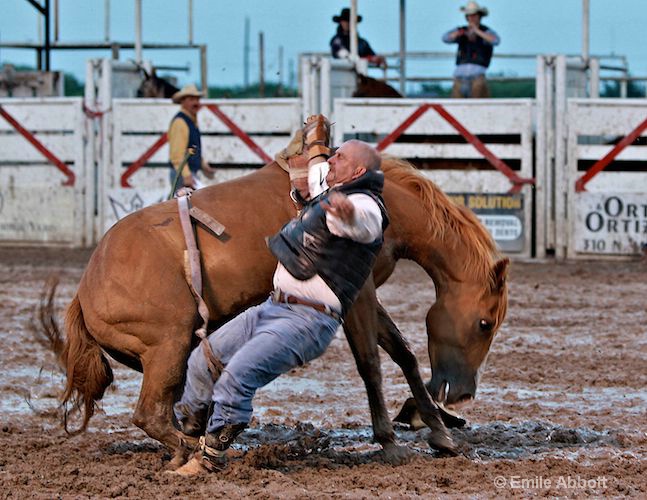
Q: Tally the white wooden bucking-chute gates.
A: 4